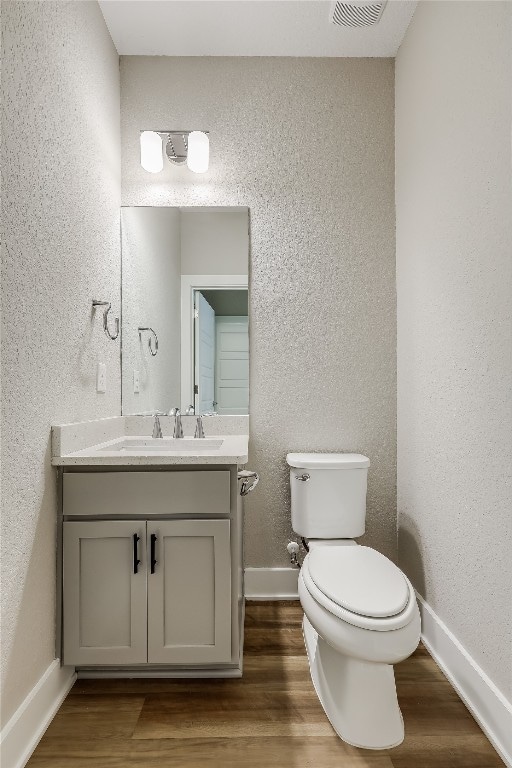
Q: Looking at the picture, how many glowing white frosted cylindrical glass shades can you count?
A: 2